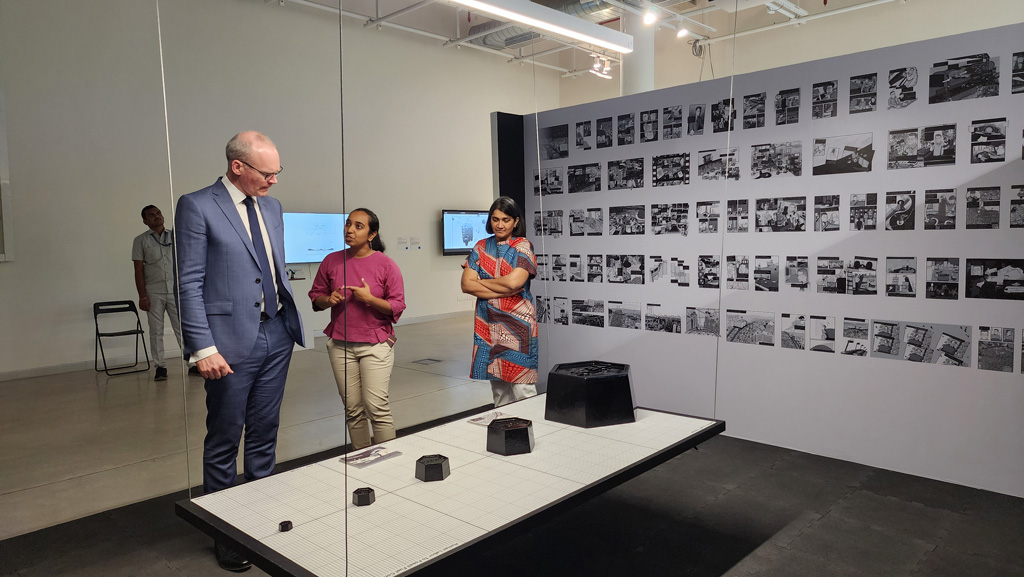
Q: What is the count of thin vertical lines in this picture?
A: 4